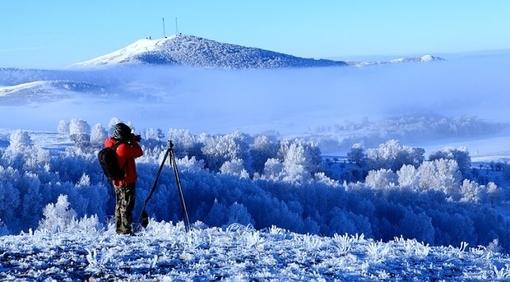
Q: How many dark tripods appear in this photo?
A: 1